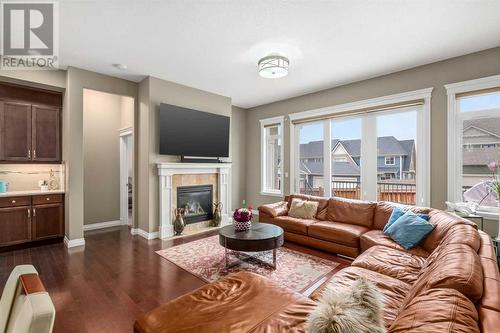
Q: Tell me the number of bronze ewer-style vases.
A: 2